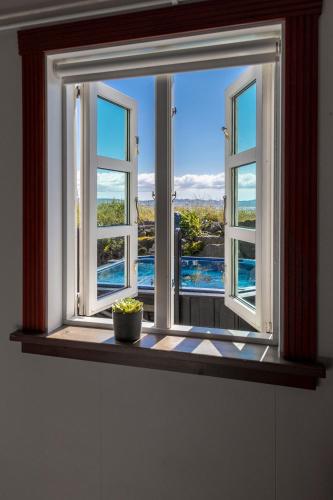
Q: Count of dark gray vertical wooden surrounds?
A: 1